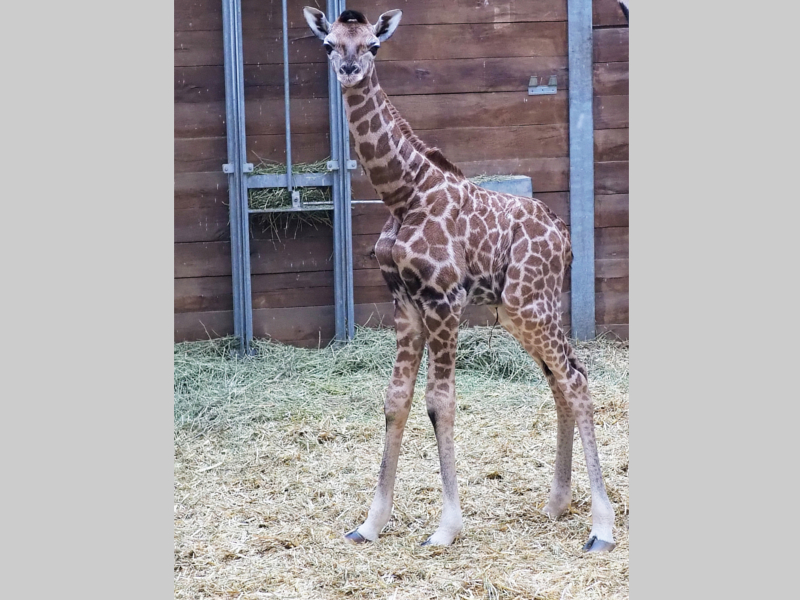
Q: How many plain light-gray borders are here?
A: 2